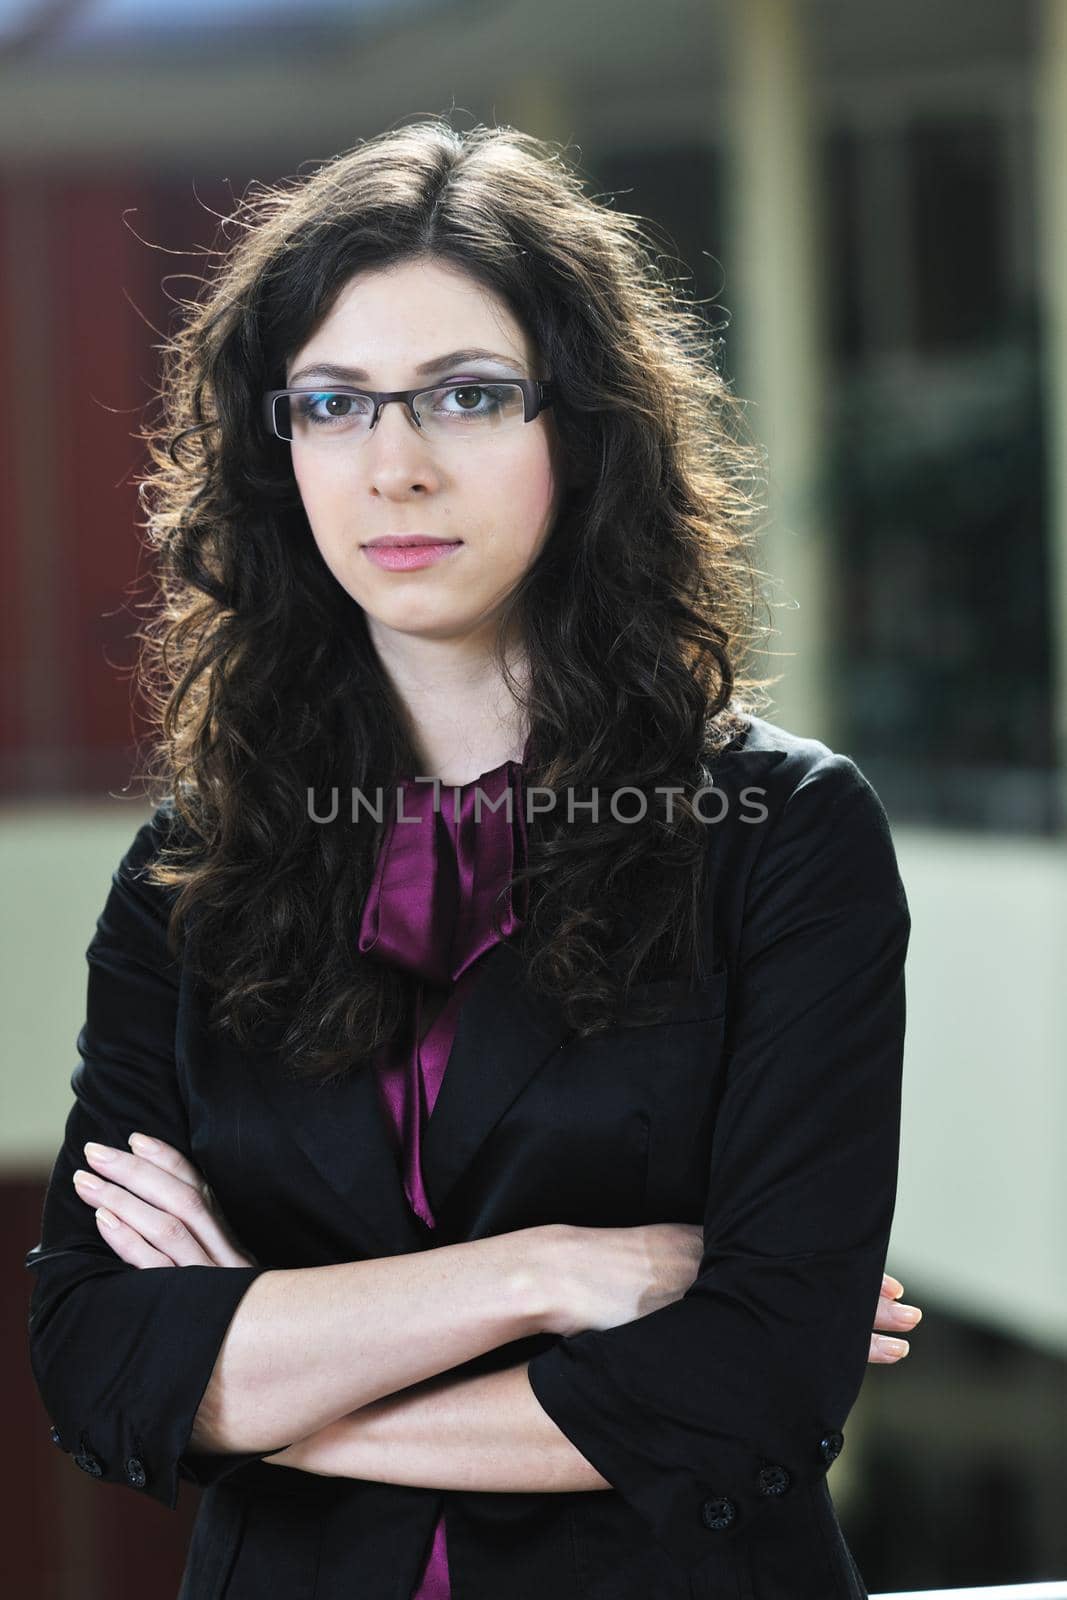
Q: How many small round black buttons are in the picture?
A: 6